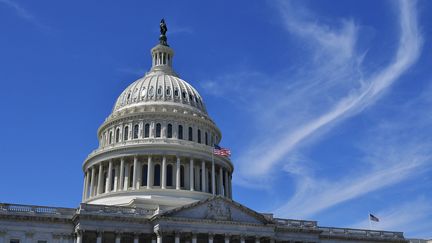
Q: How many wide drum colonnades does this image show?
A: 1